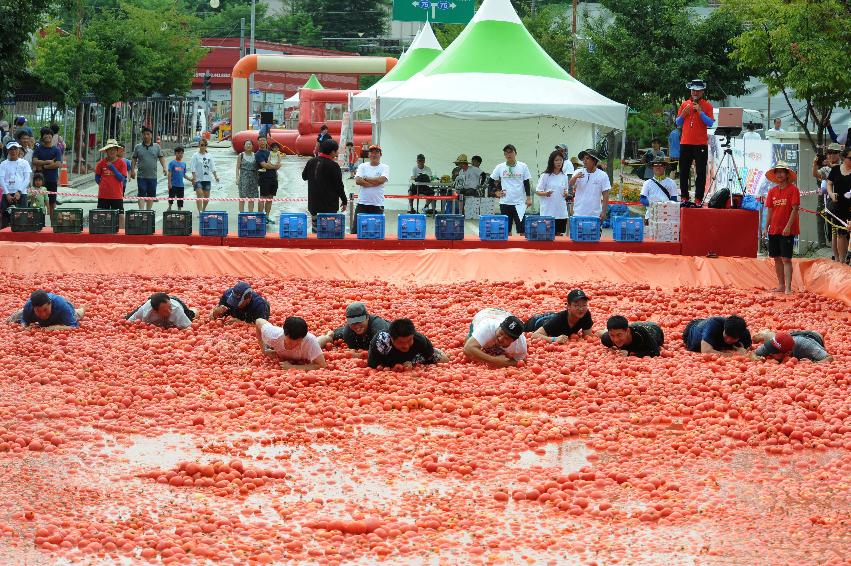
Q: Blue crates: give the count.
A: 11